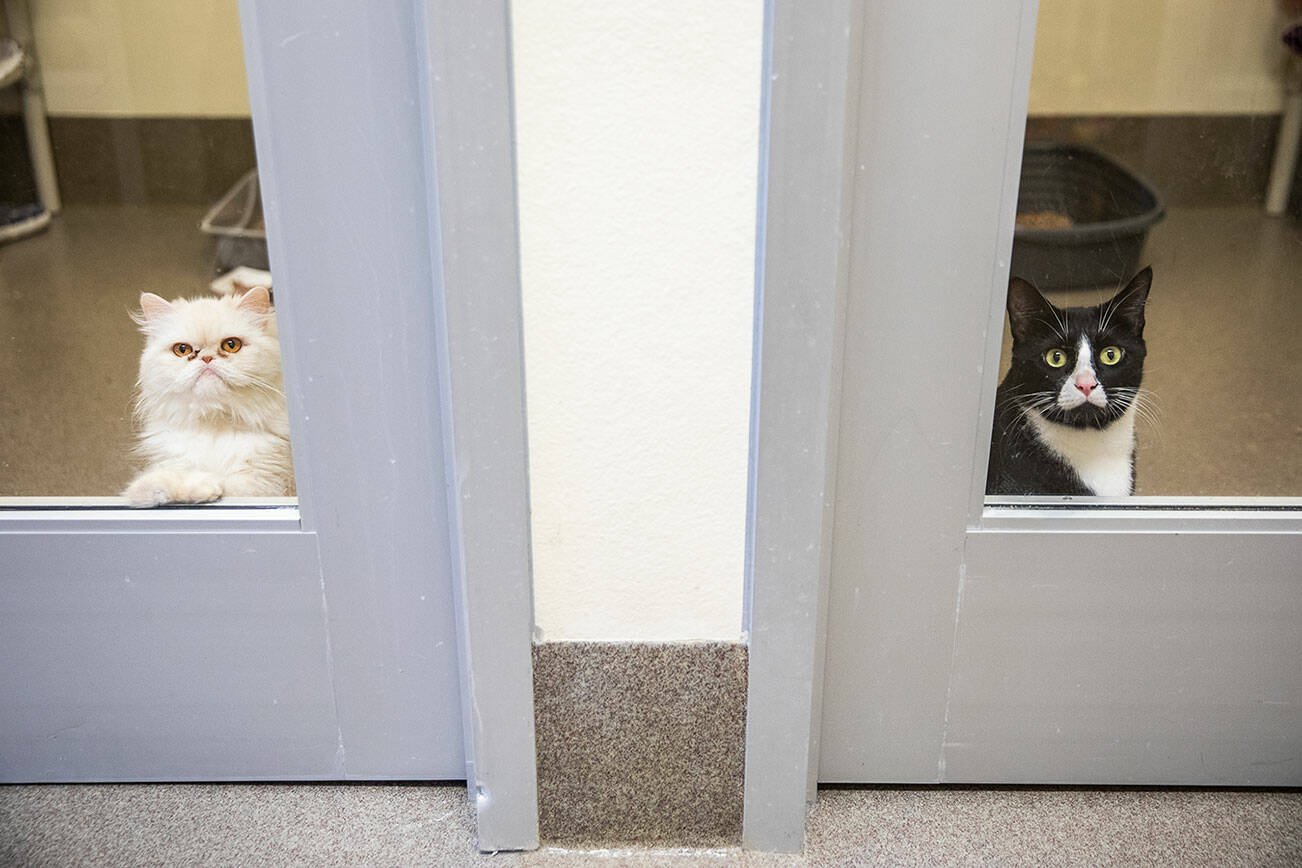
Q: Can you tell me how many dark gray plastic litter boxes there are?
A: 2